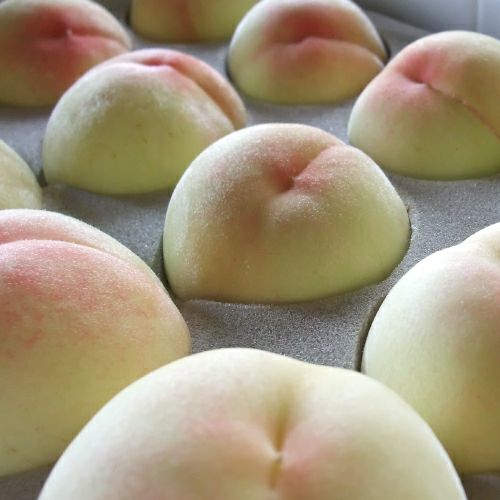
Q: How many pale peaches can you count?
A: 10